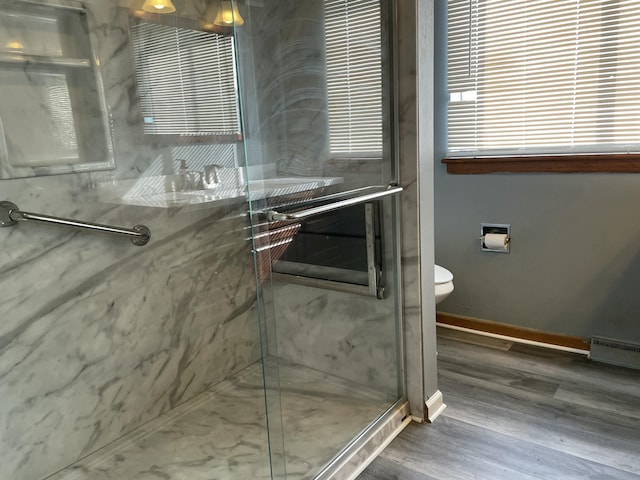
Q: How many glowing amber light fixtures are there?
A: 2